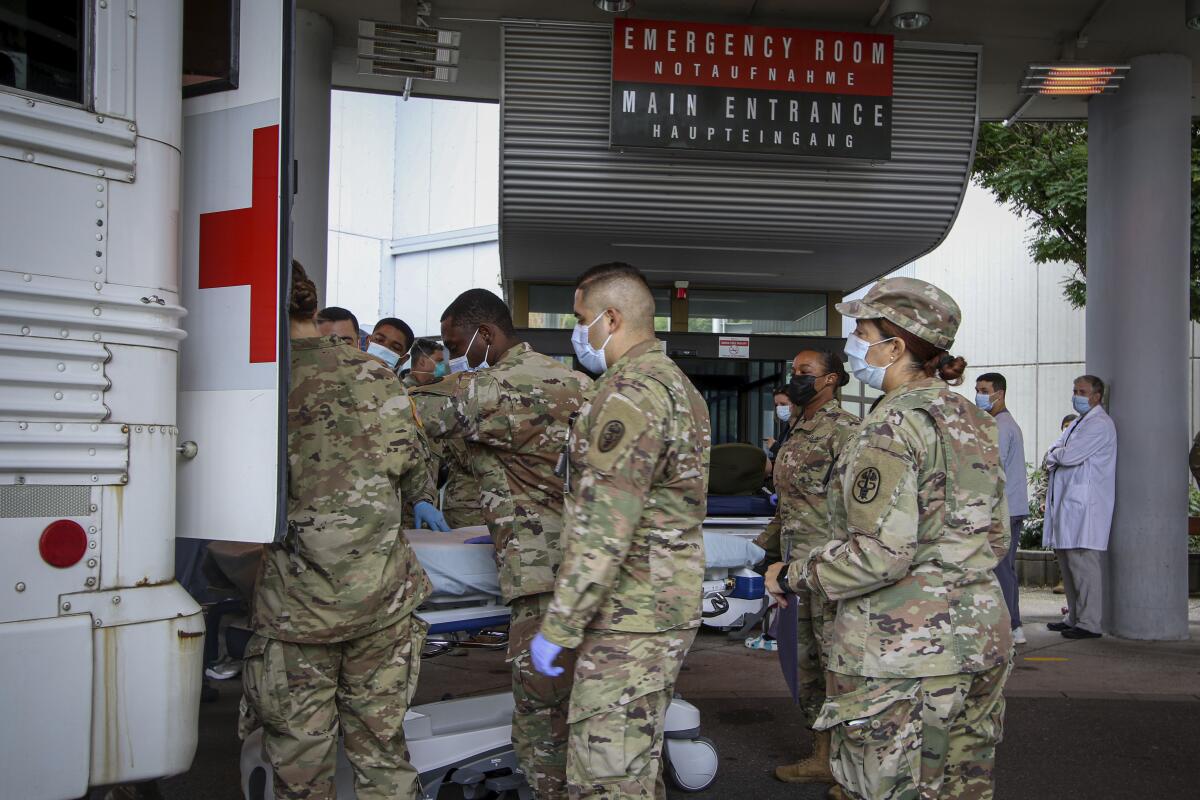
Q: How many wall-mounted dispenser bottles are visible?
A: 0